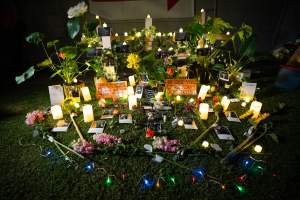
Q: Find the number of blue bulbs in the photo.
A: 5